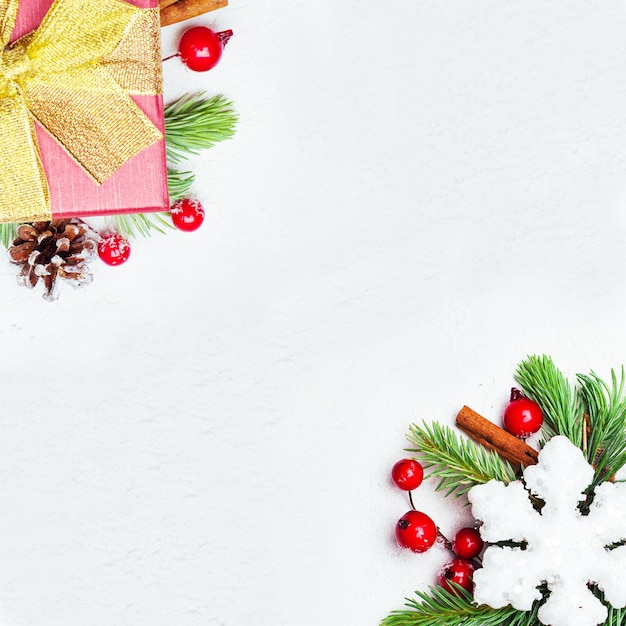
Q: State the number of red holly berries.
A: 8